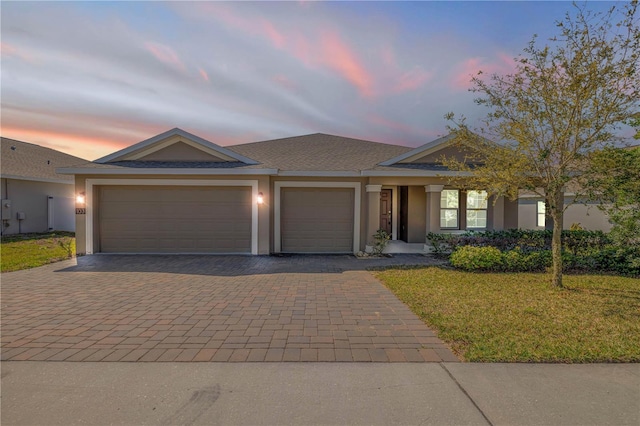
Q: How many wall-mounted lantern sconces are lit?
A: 2